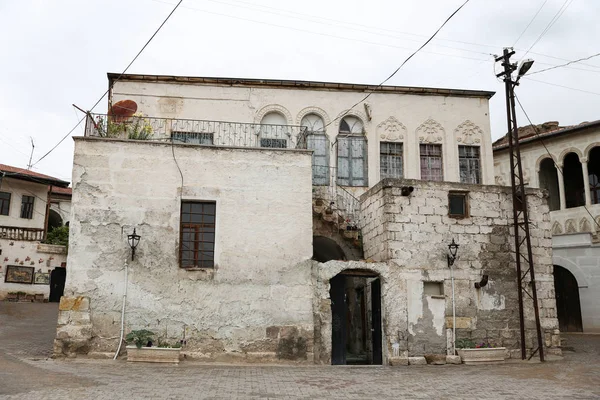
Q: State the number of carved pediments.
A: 3